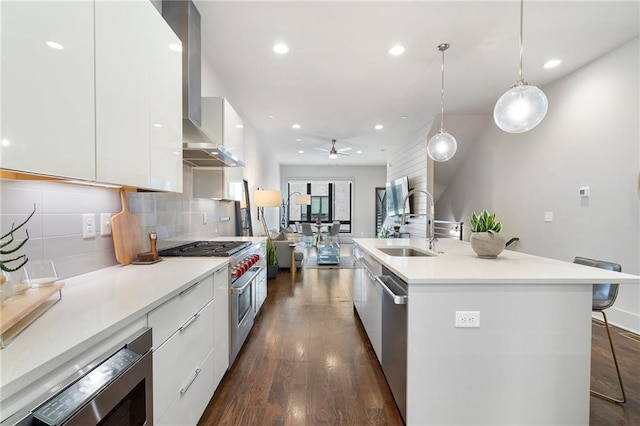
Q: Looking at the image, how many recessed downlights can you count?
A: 7